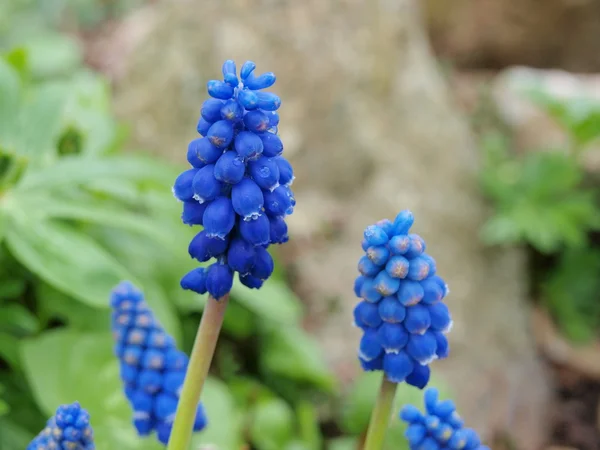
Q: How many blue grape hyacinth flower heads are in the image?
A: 5